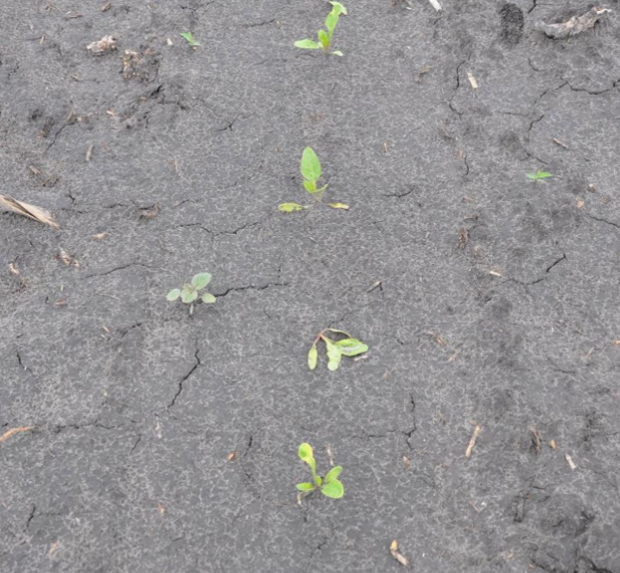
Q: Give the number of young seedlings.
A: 7